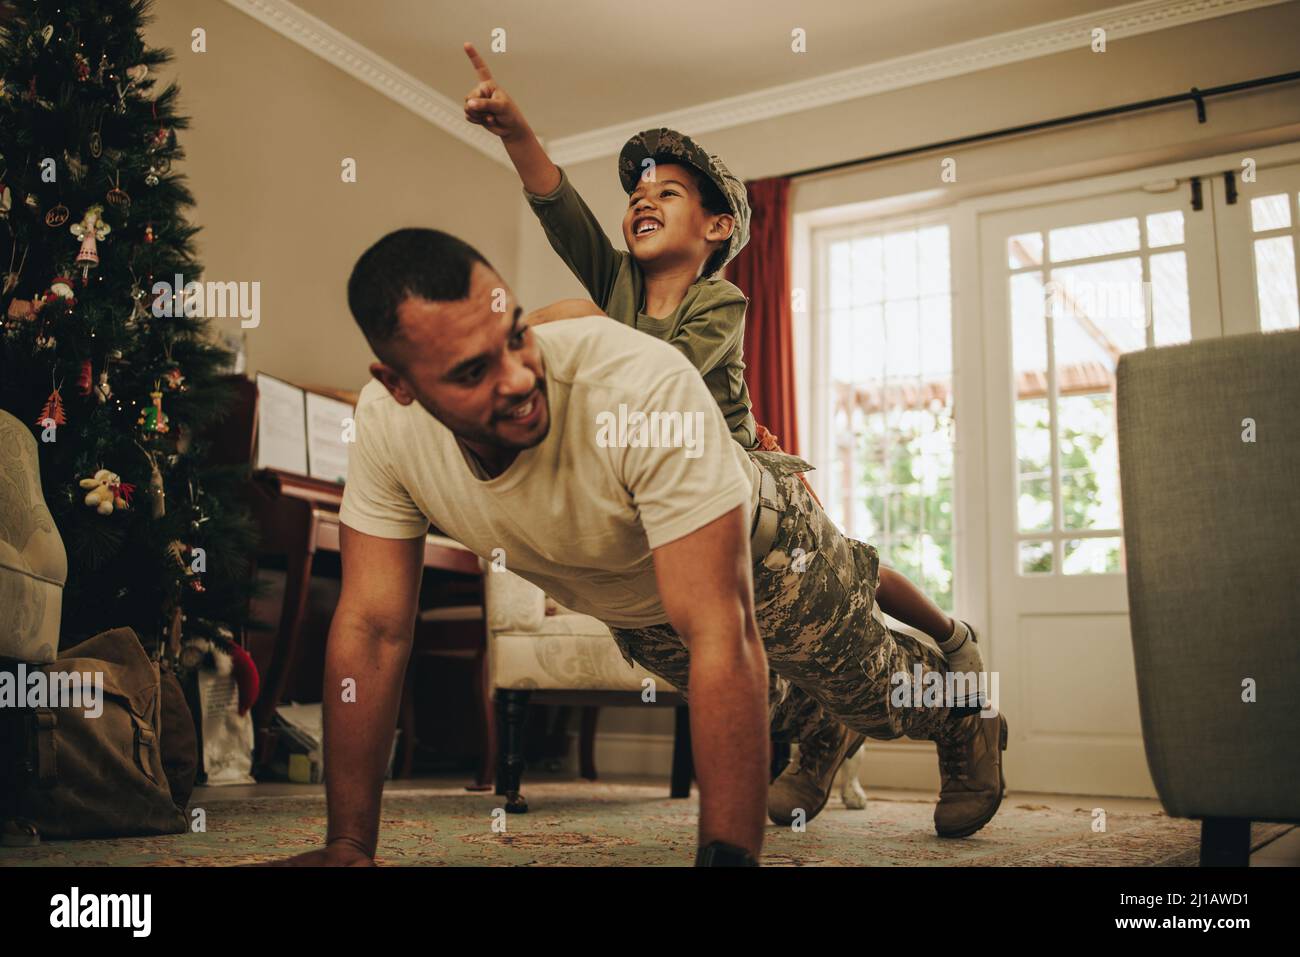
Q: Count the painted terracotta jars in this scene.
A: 0